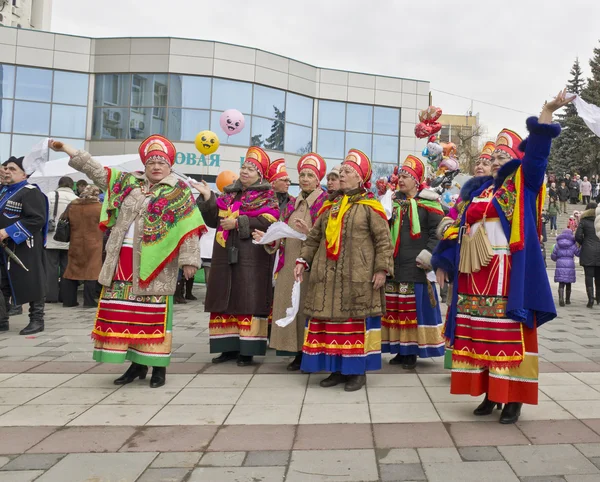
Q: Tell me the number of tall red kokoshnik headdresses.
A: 8